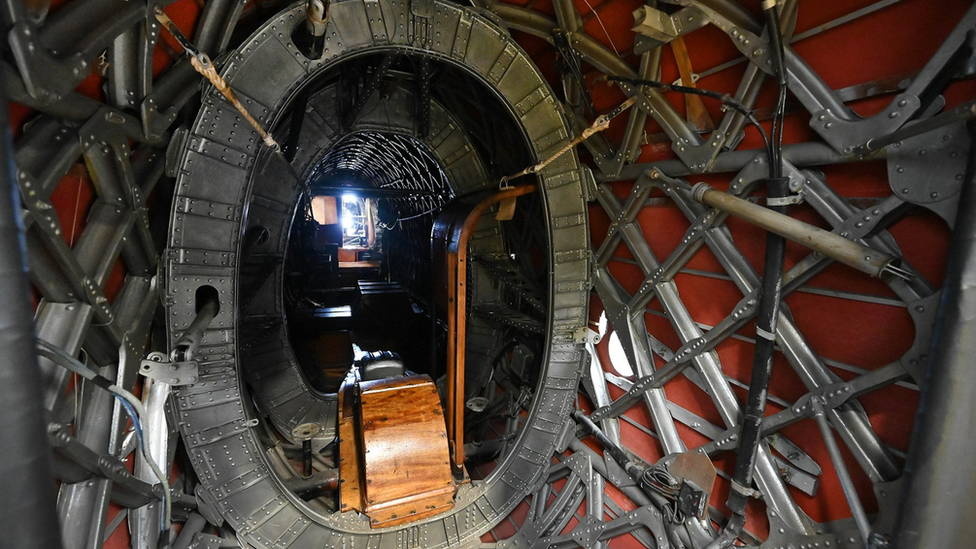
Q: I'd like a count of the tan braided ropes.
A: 2